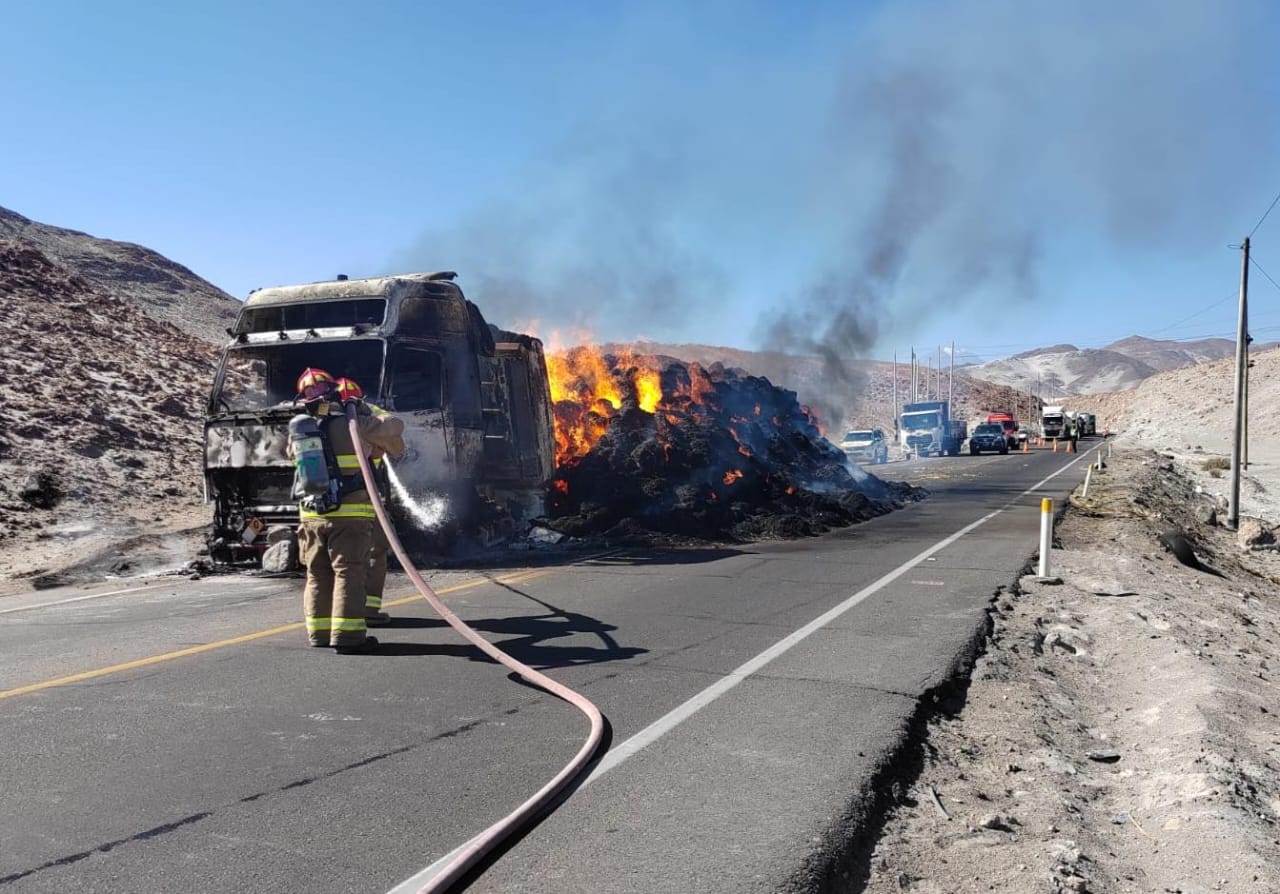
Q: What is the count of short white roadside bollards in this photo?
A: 4